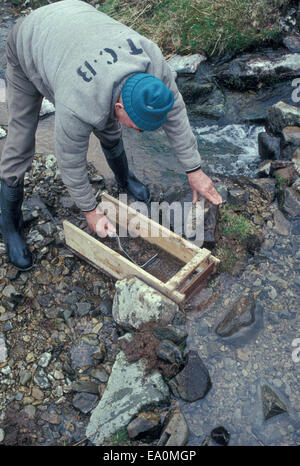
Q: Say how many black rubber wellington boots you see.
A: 2